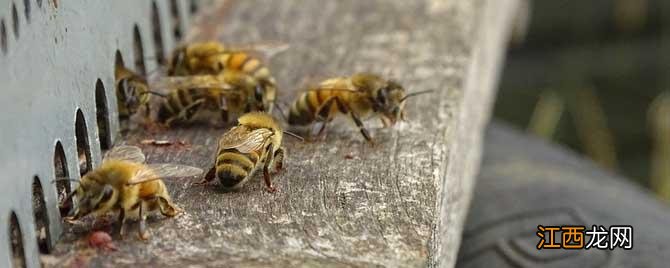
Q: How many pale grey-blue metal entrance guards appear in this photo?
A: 1